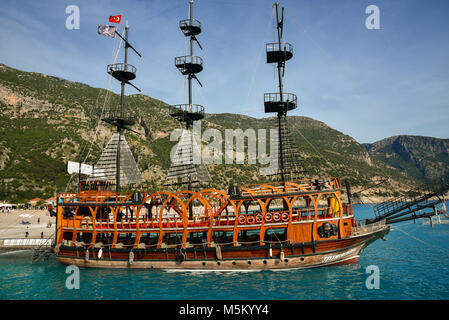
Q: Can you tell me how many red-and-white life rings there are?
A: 6